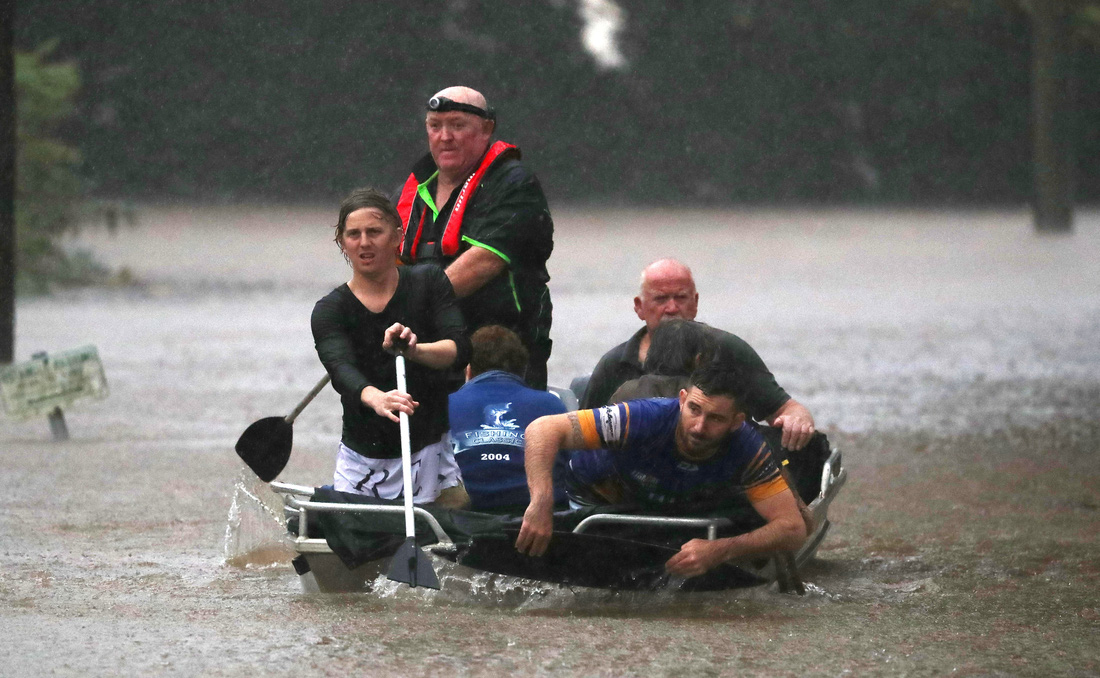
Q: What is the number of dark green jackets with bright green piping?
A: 1